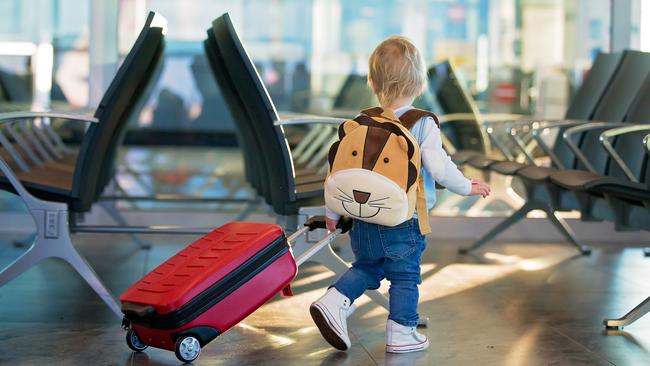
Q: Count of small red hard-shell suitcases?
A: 1